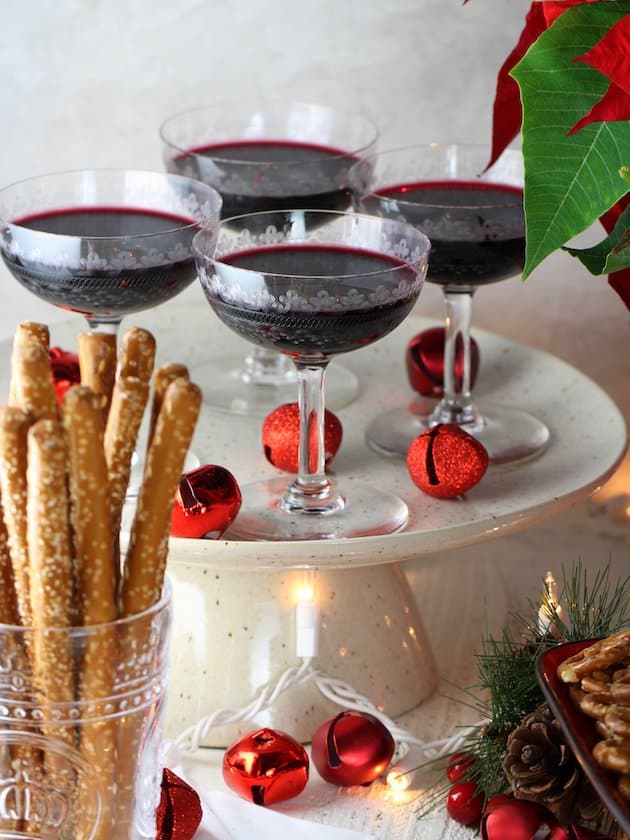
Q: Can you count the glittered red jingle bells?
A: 3